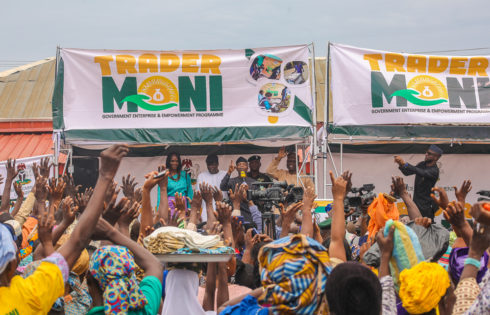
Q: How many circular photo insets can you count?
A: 3